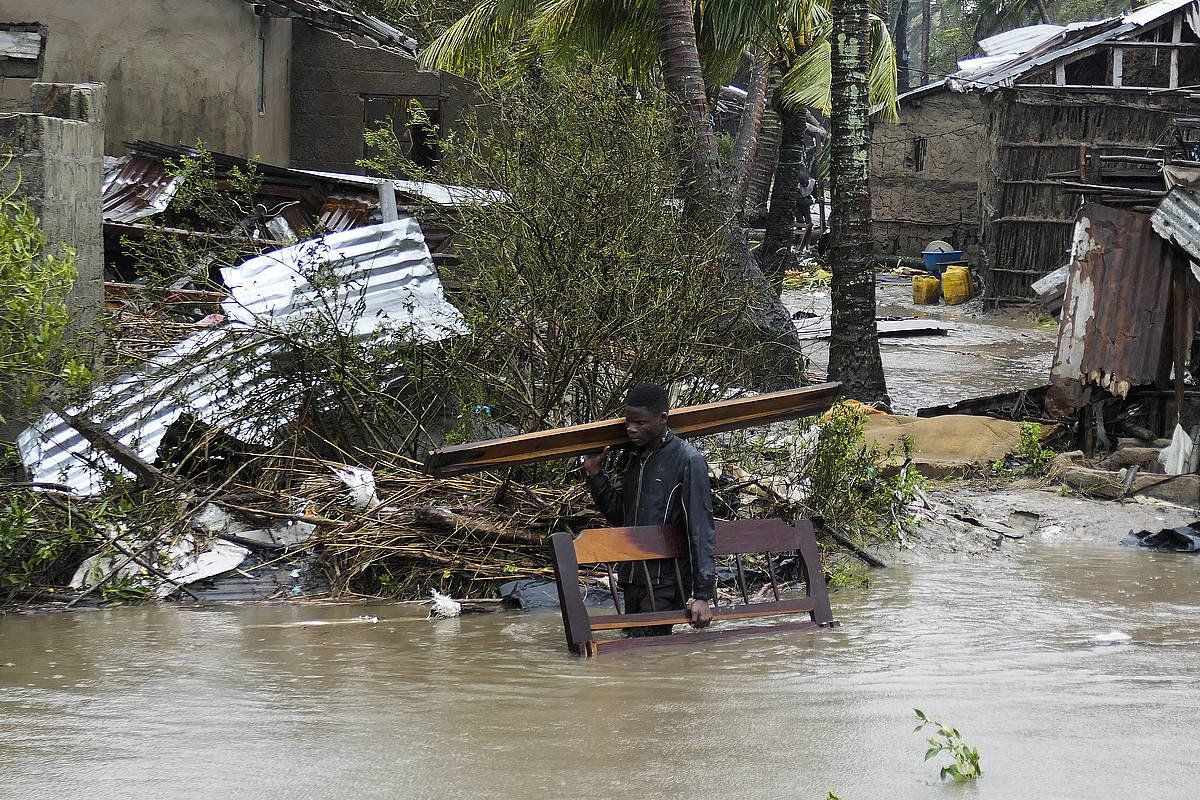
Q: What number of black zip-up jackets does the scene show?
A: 1